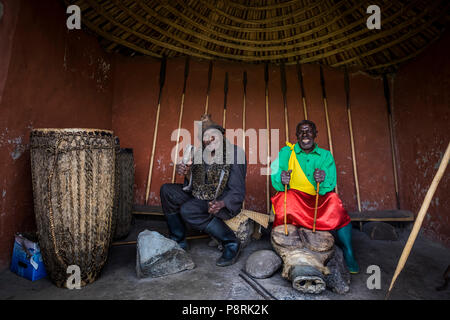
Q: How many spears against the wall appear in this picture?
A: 11